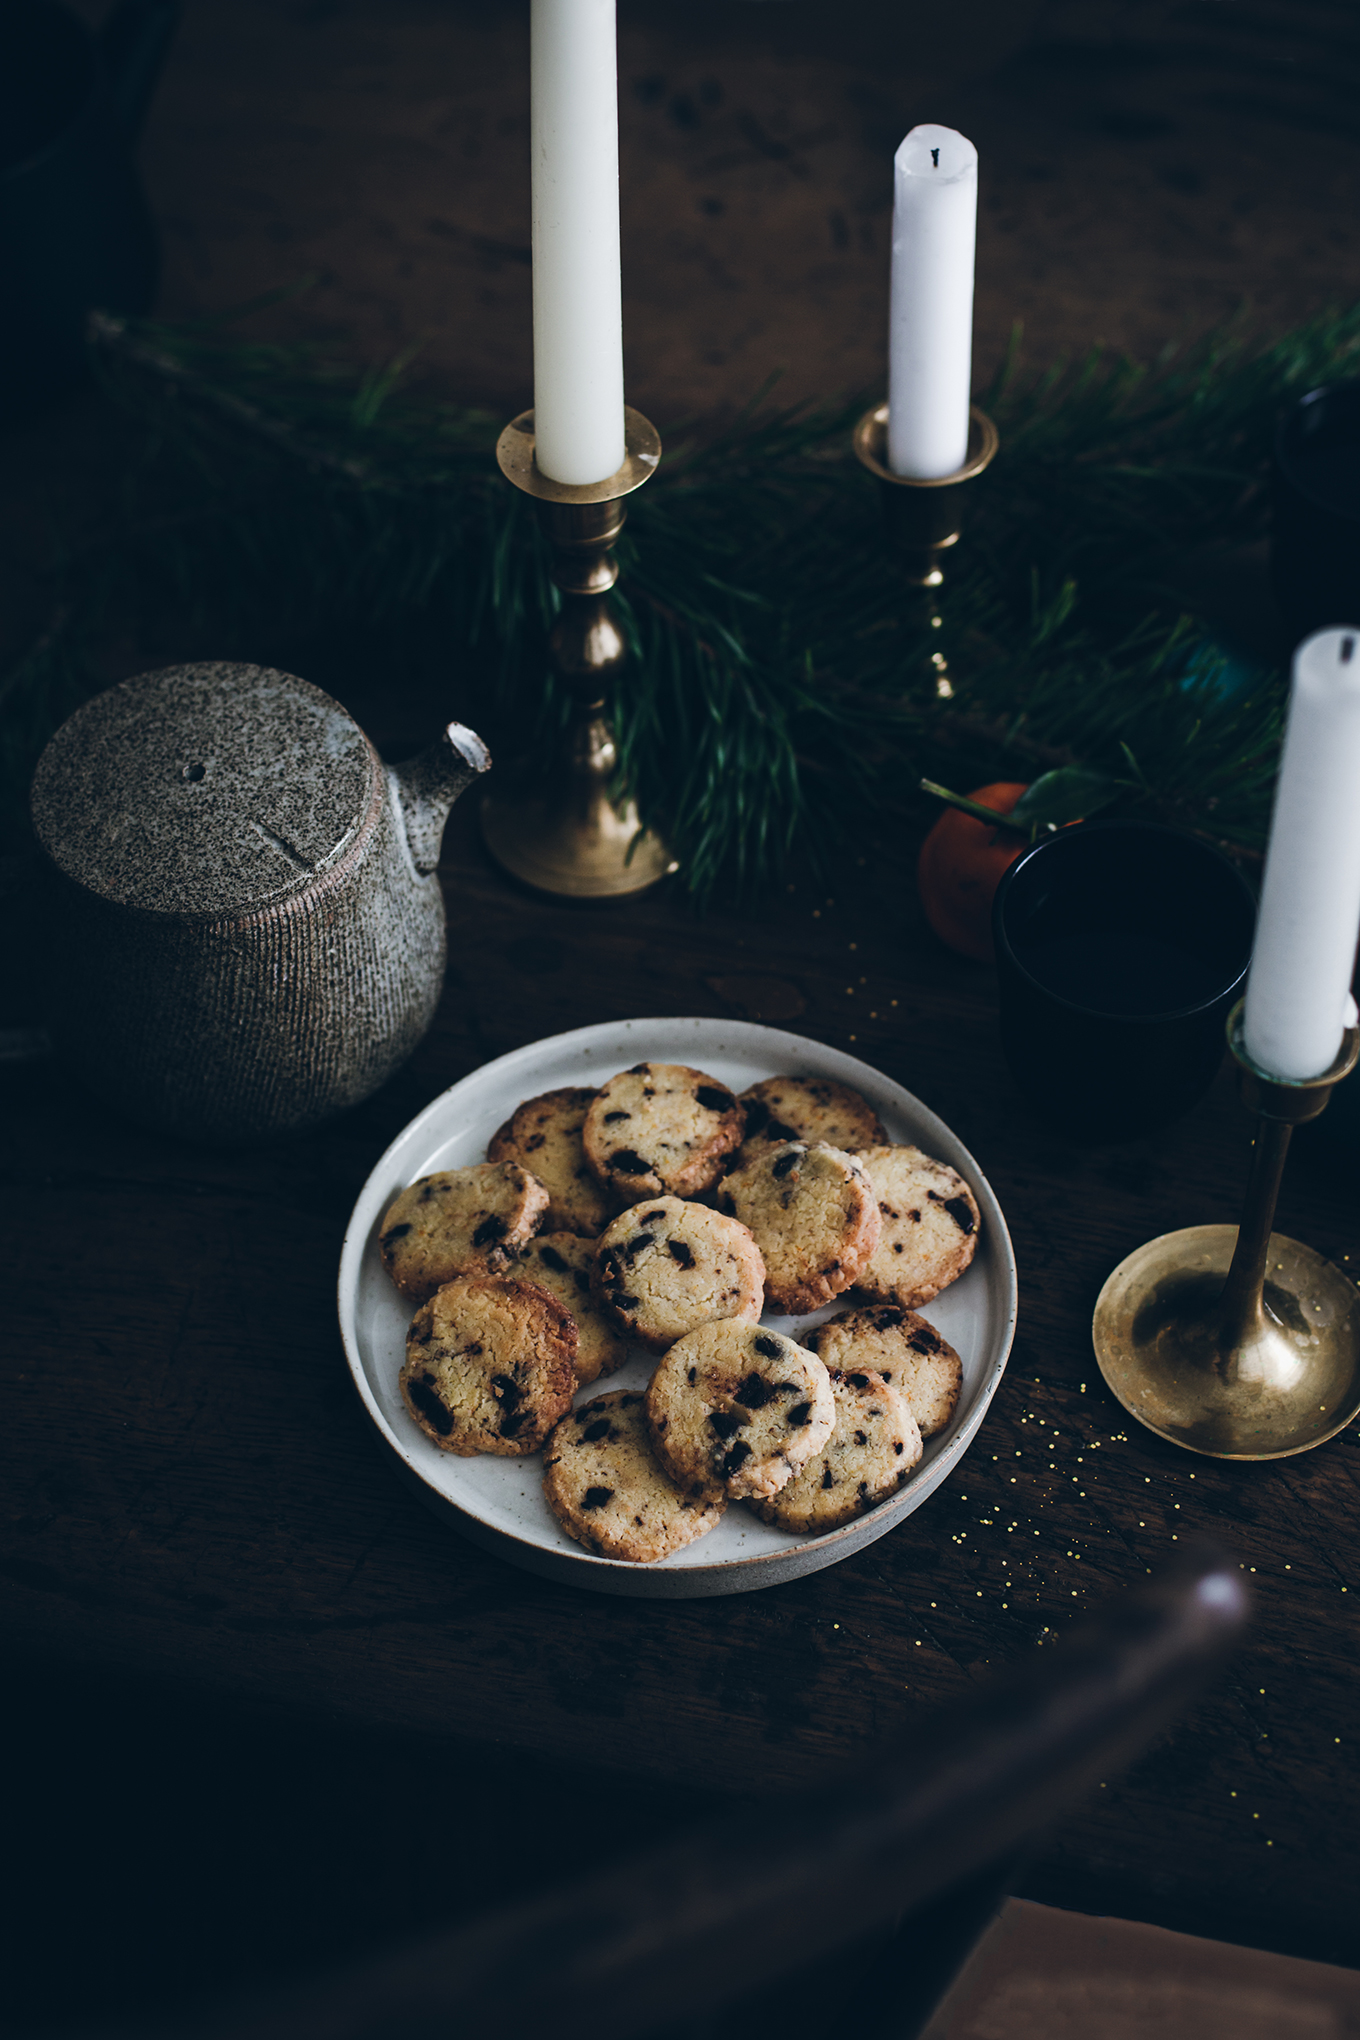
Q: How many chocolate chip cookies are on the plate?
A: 13